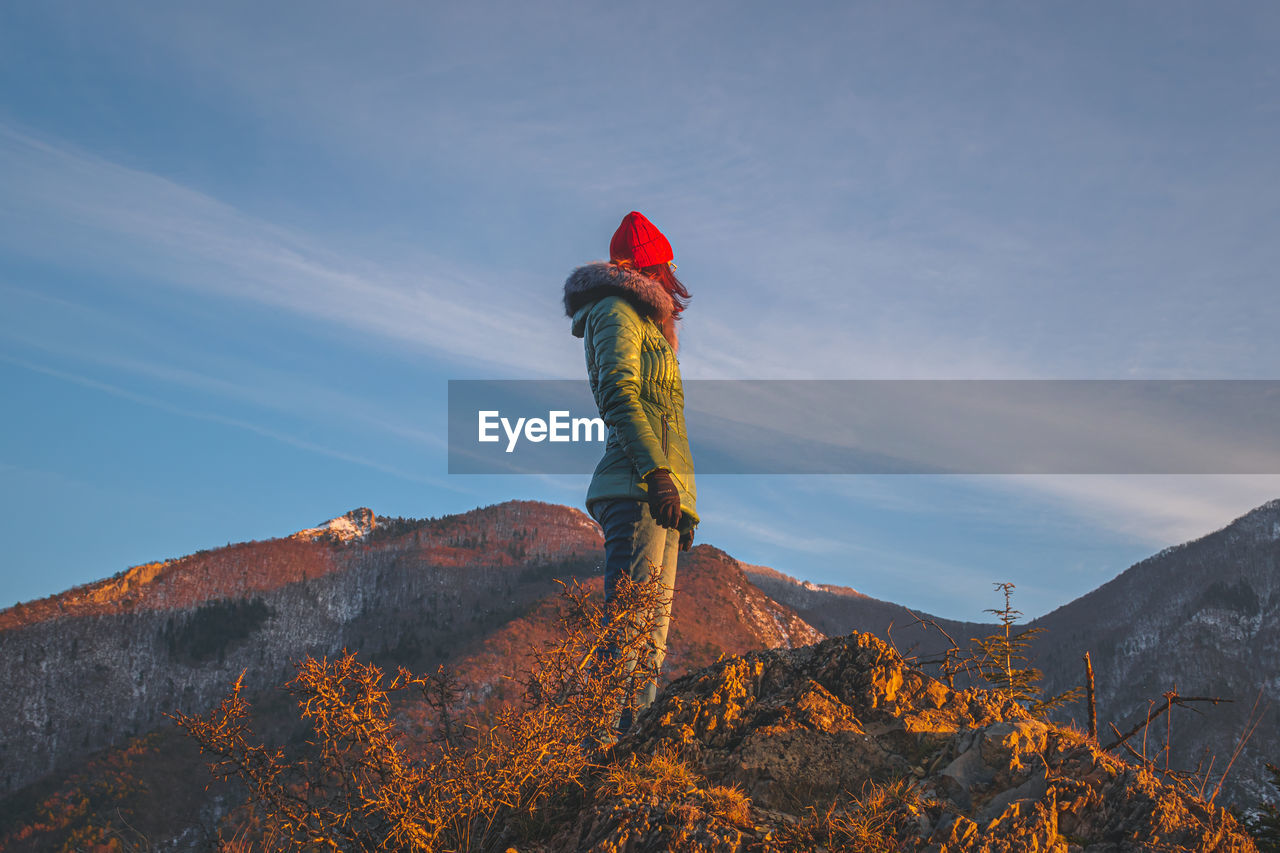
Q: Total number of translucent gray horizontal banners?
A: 1